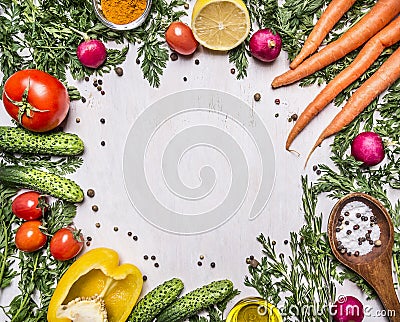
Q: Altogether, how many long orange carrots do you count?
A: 4